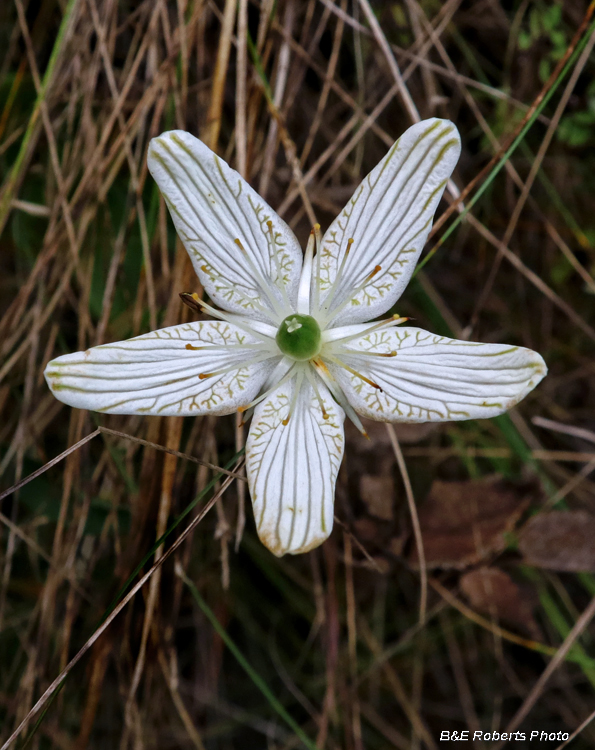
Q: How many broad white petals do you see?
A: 5